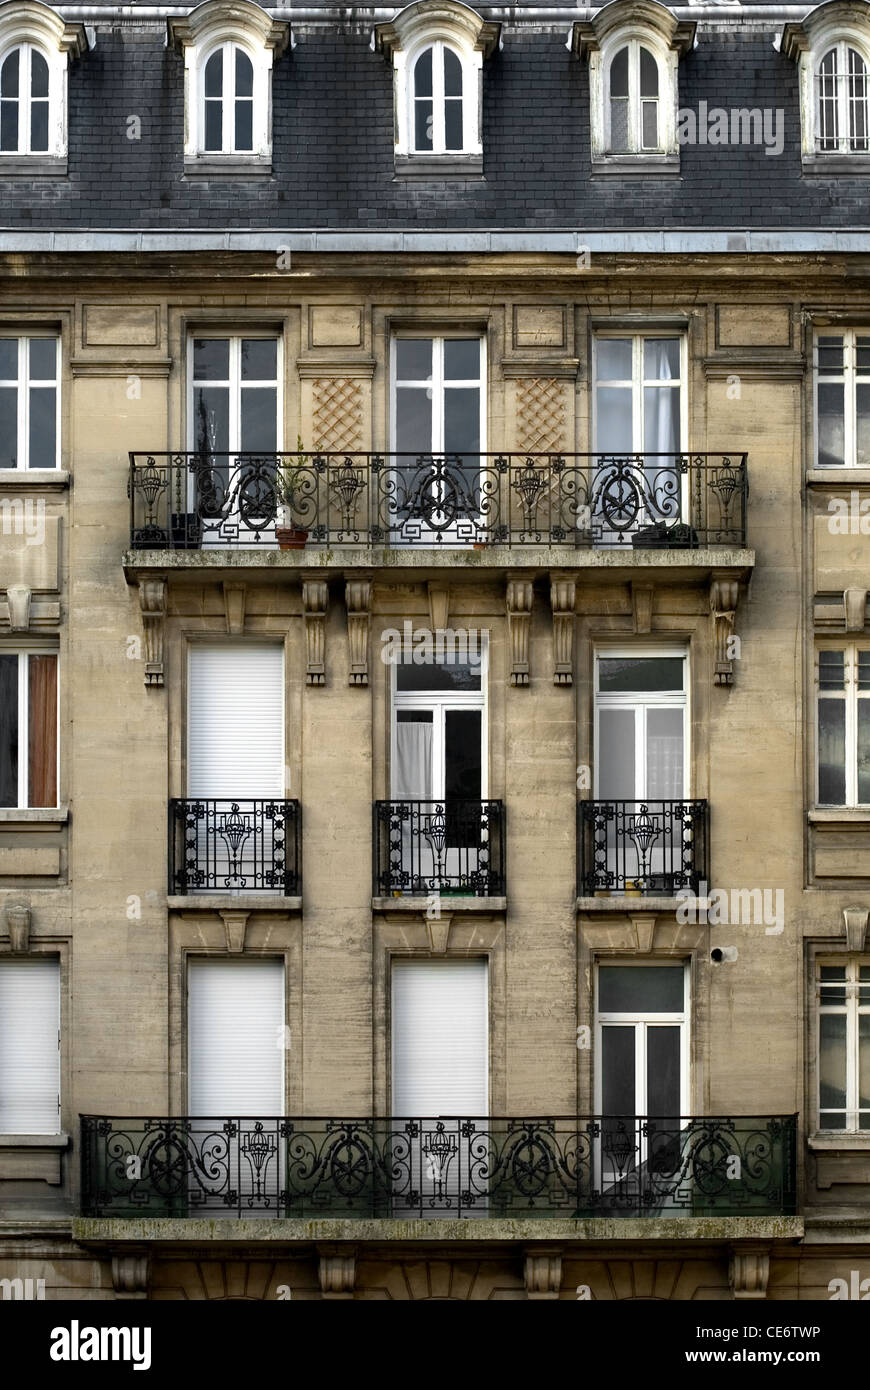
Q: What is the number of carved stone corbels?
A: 10